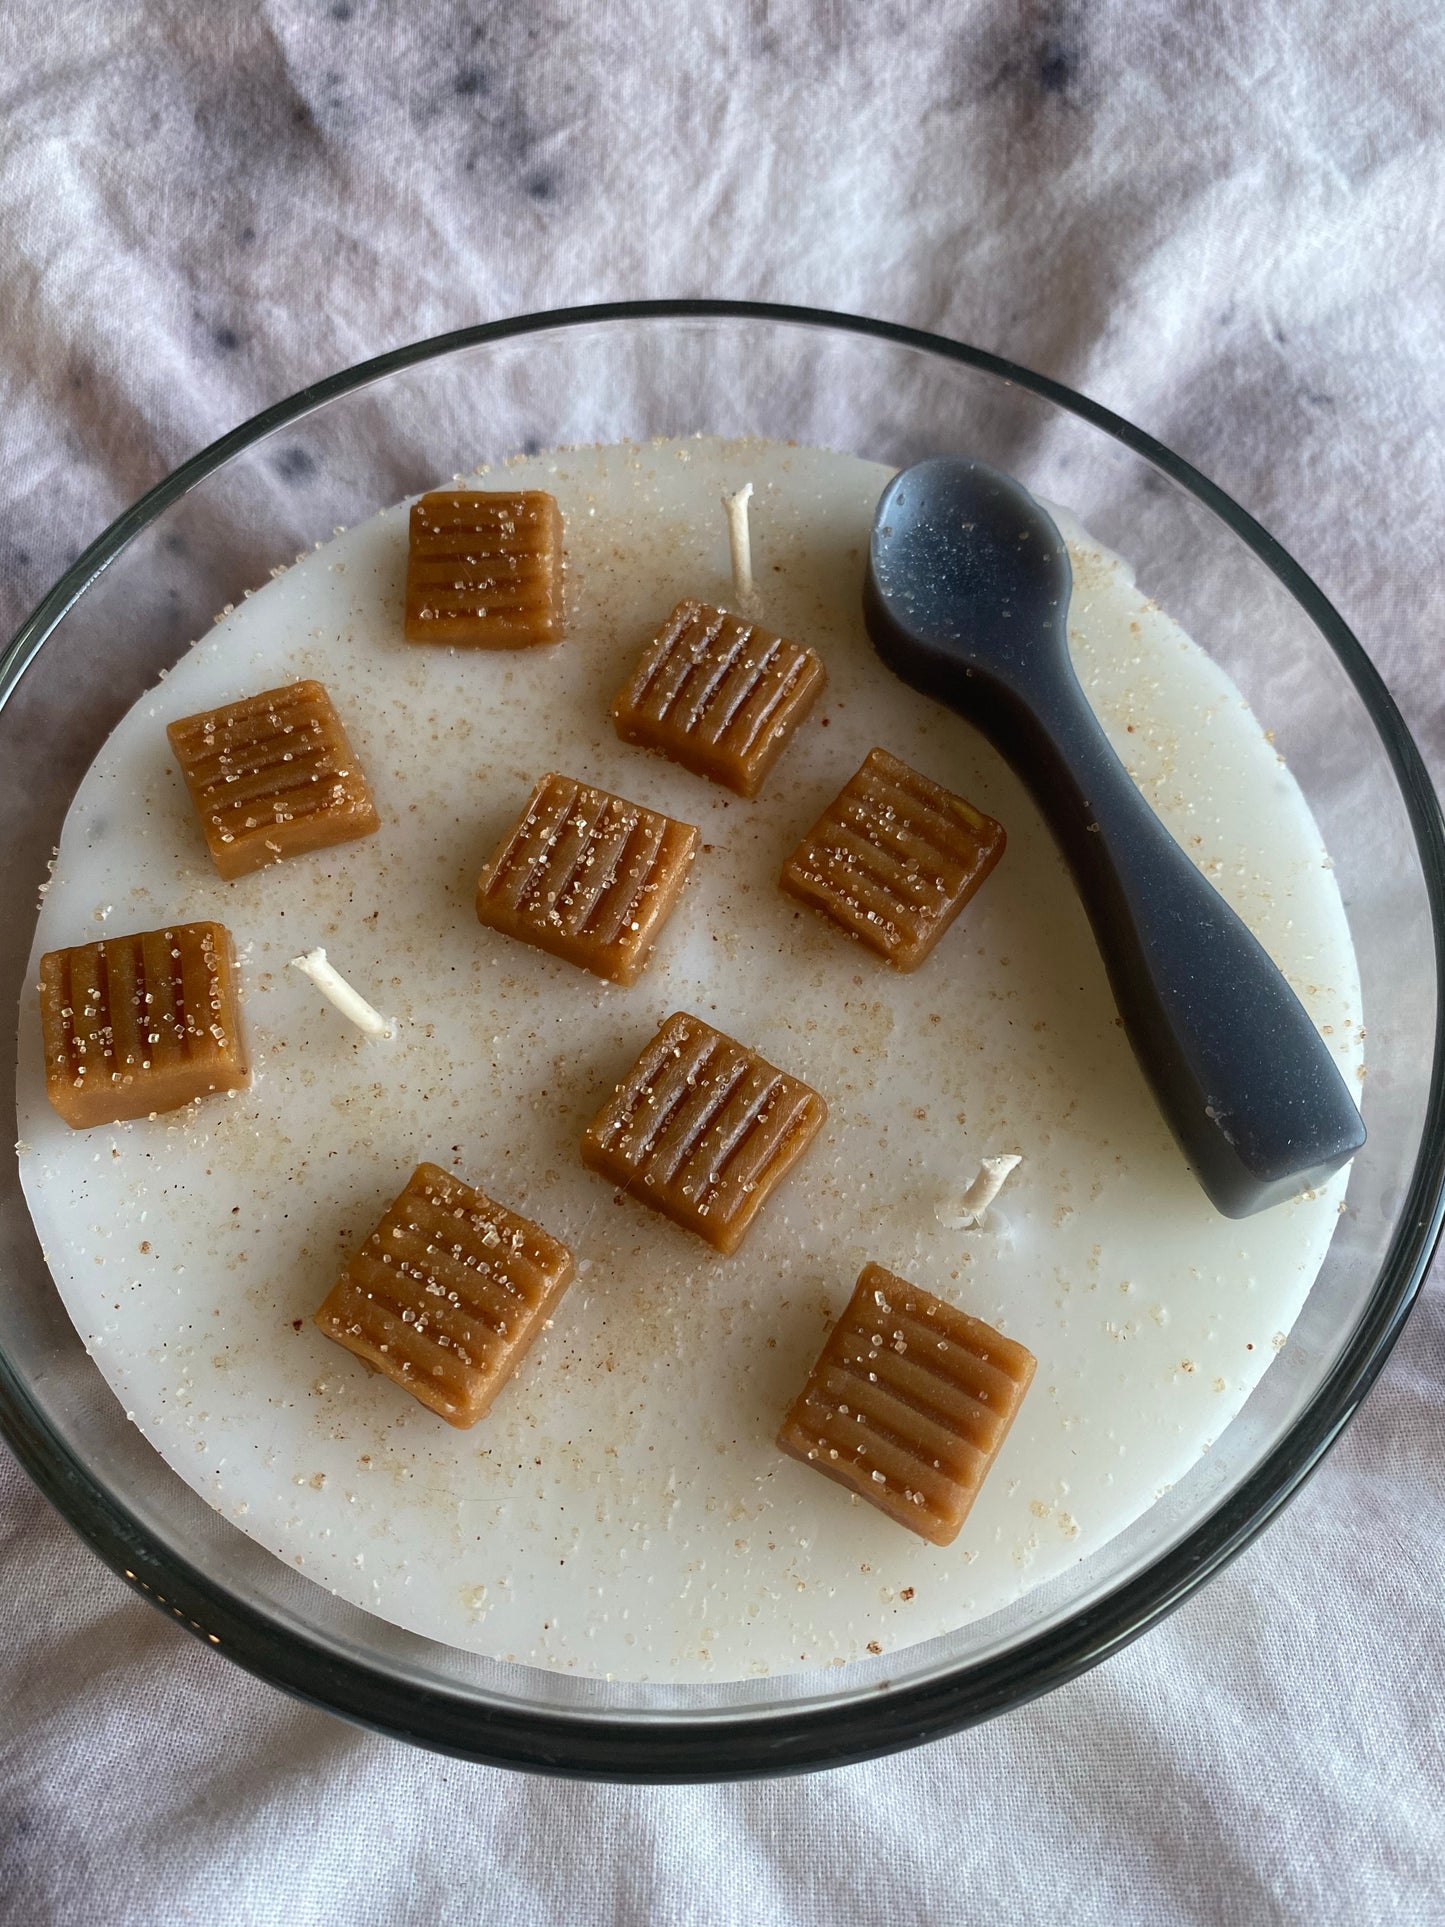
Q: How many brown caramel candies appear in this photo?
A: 9